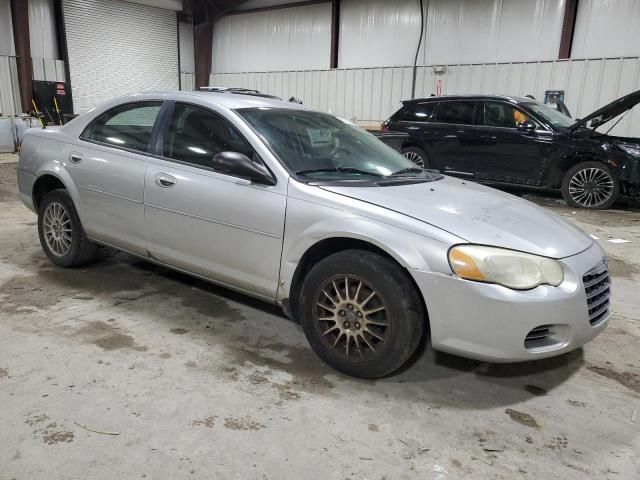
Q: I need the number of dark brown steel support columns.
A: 4